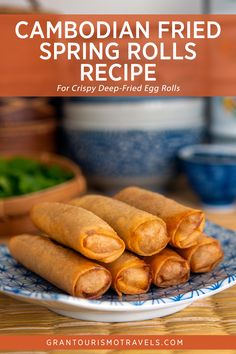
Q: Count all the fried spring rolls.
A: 7